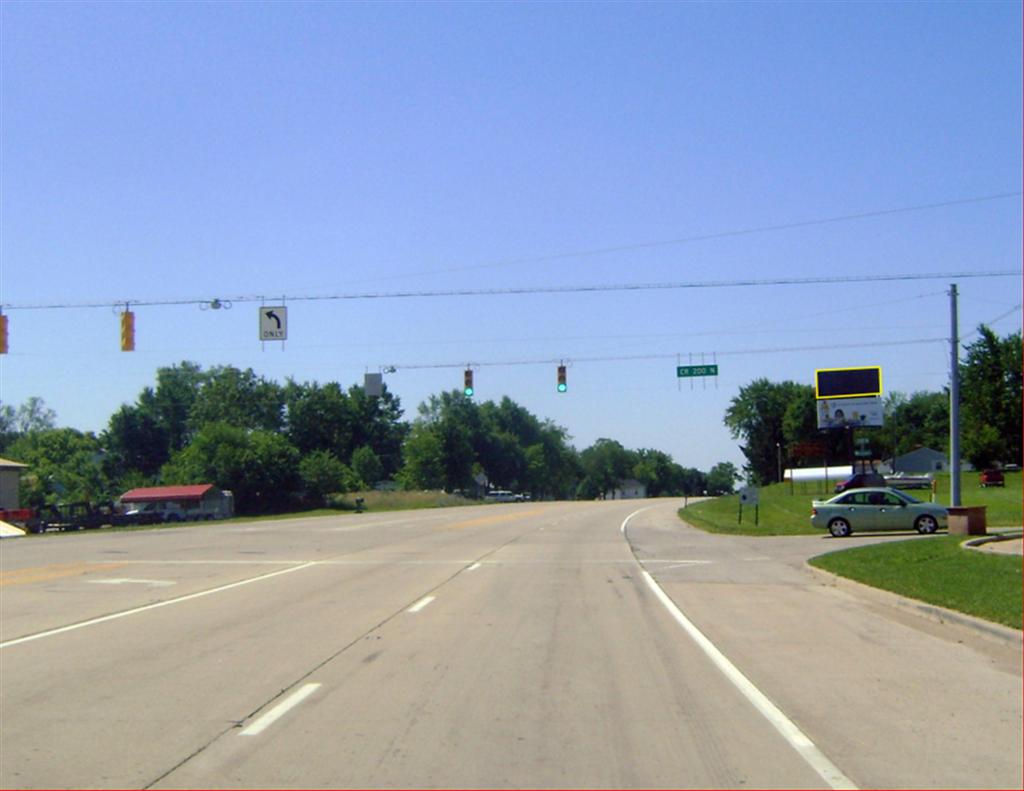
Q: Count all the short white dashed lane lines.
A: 3